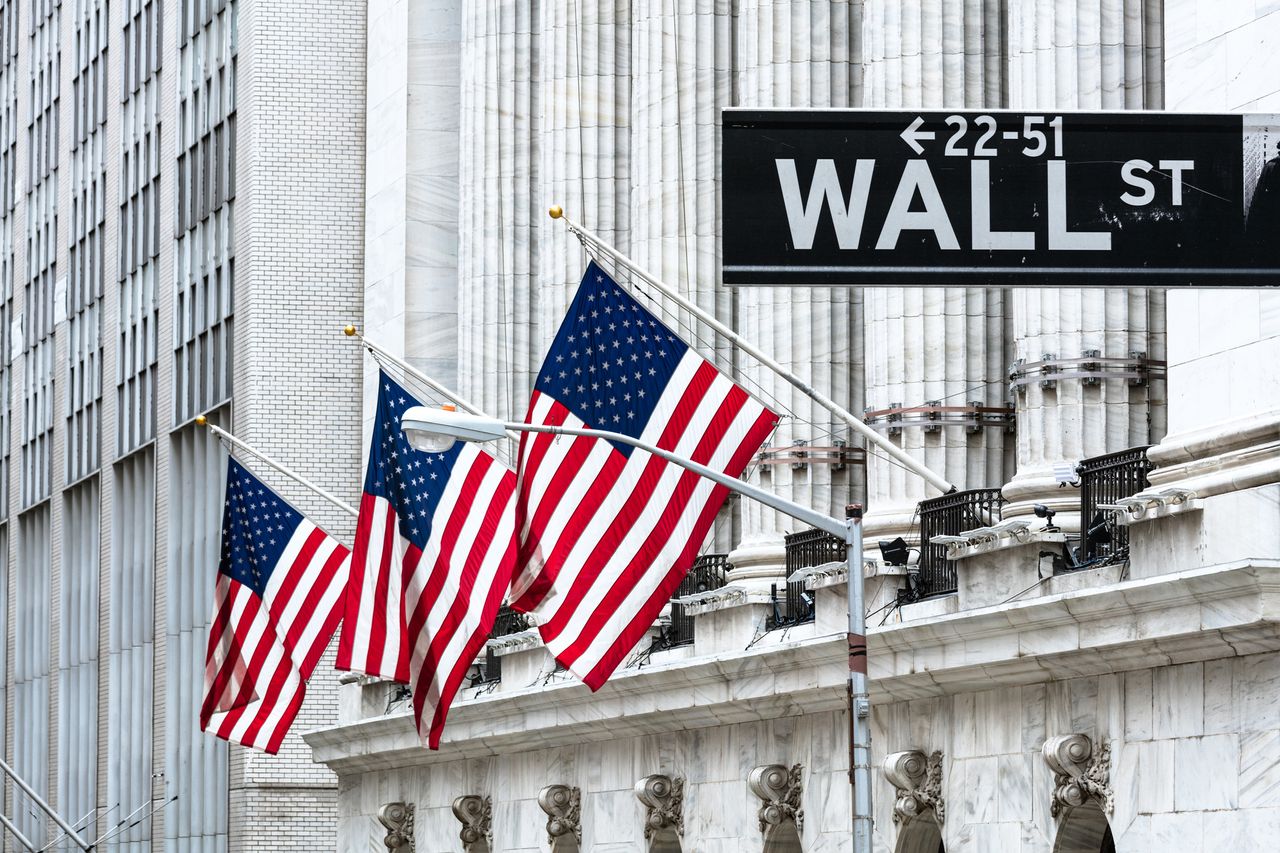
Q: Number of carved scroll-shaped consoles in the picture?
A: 7